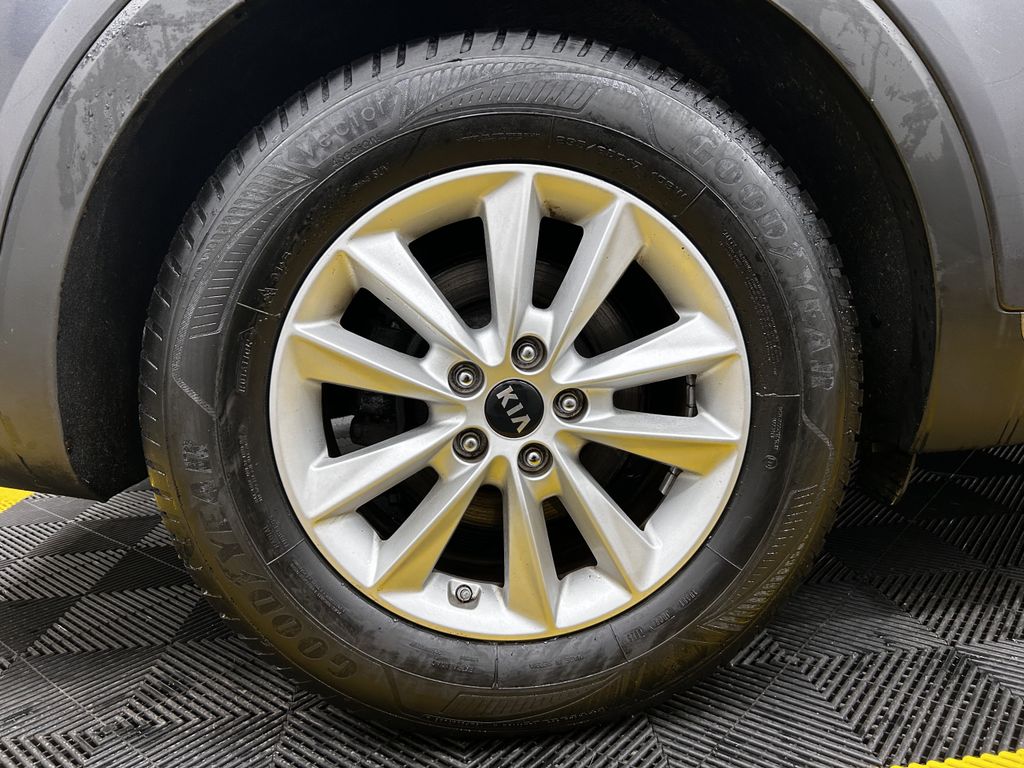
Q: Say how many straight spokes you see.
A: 10